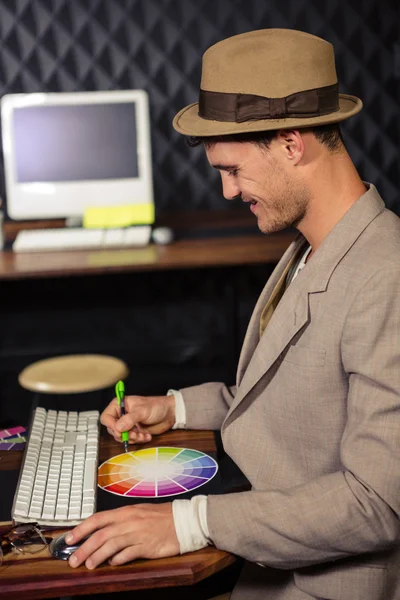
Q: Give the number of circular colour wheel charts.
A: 1